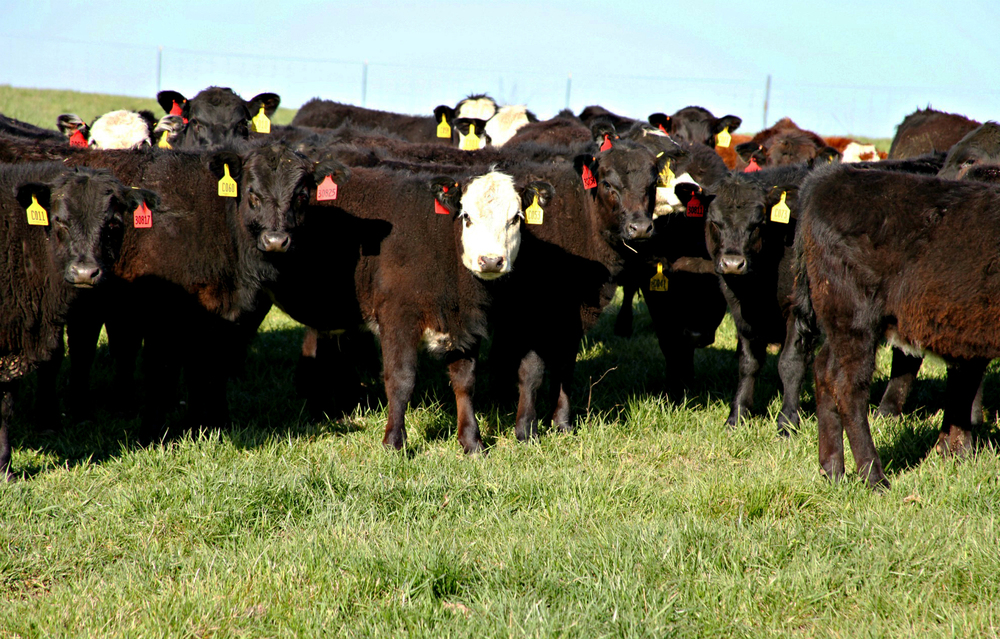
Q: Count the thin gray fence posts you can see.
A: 4